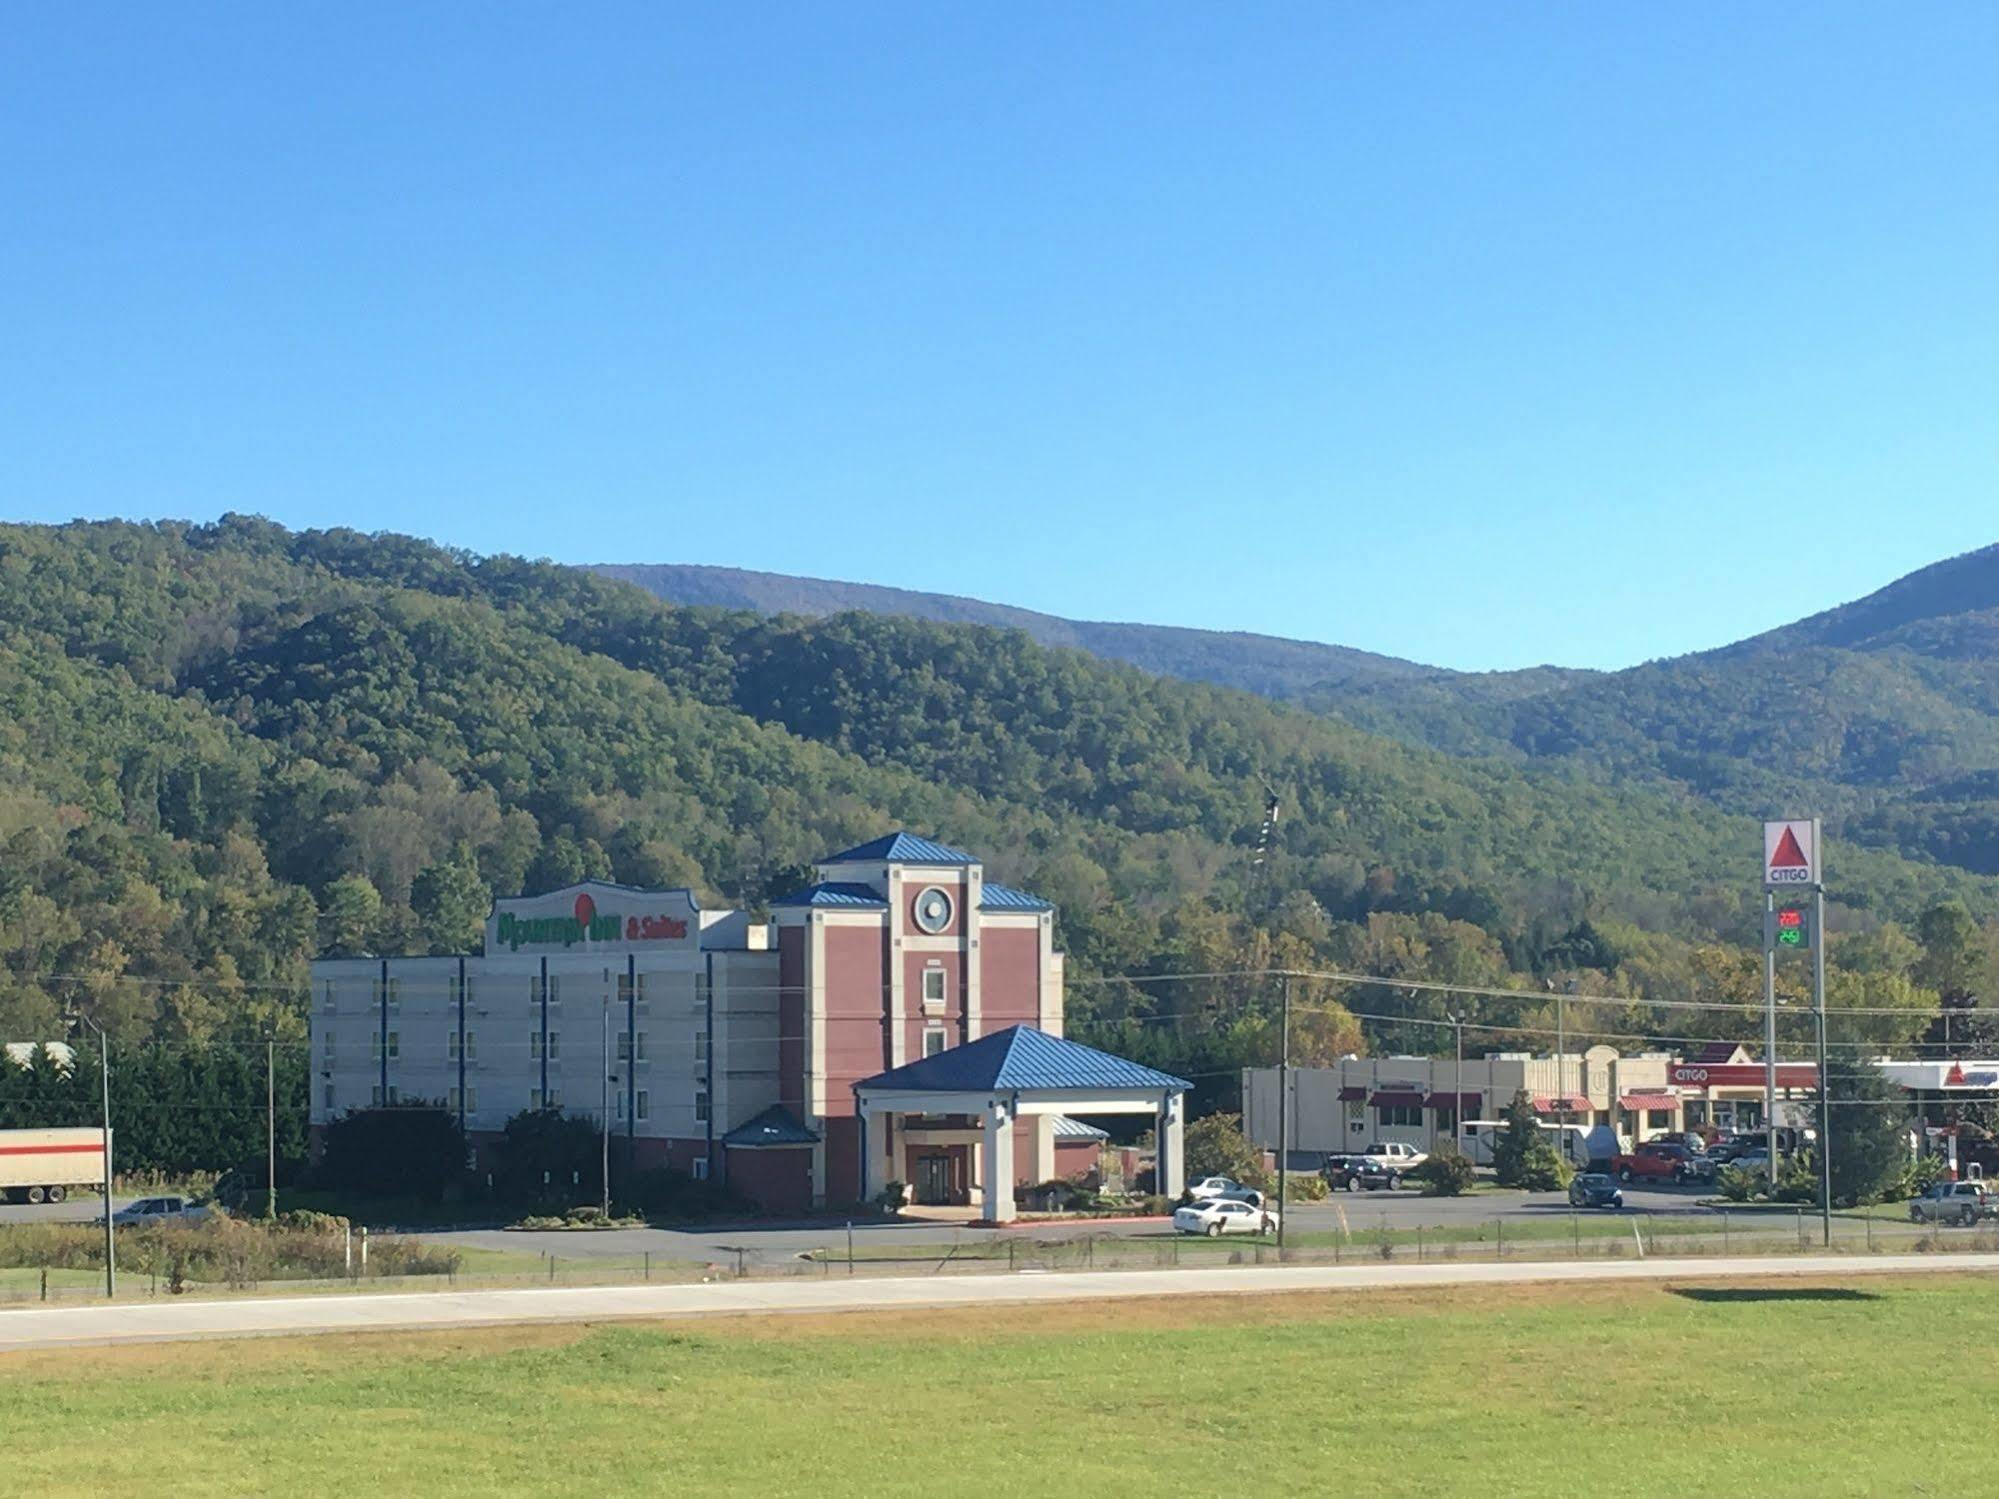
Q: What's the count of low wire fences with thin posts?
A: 1